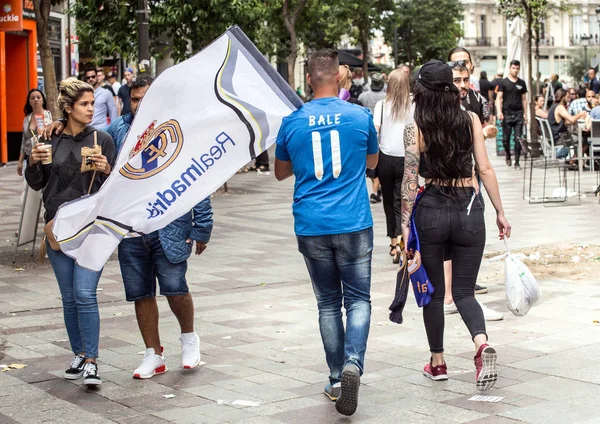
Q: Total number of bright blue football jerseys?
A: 1